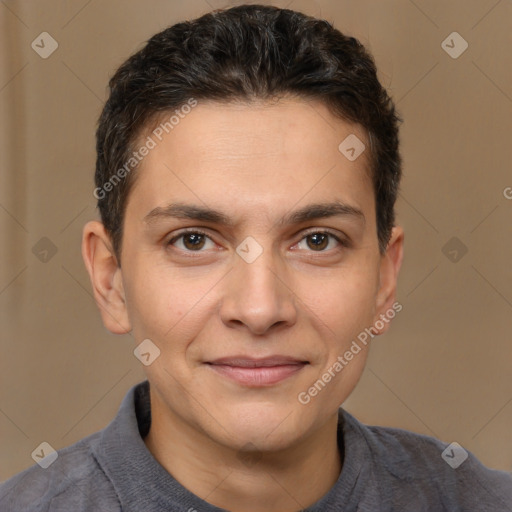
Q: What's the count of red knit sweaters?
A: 0